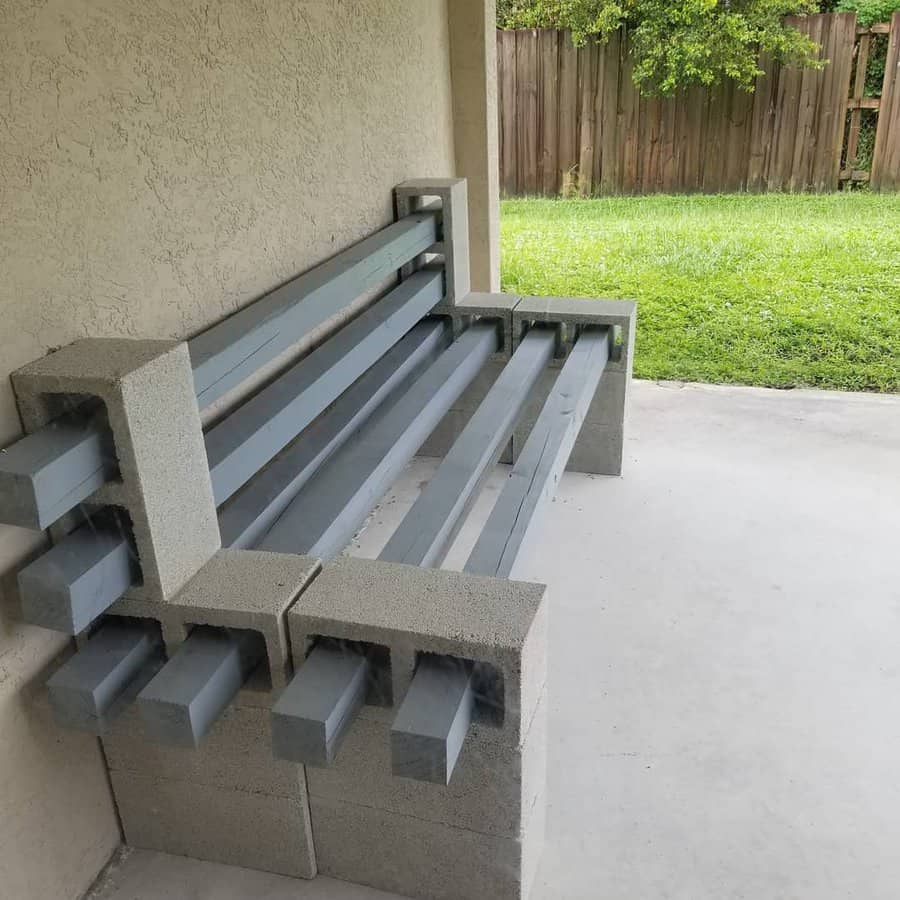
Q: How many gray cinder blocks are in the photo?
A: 14